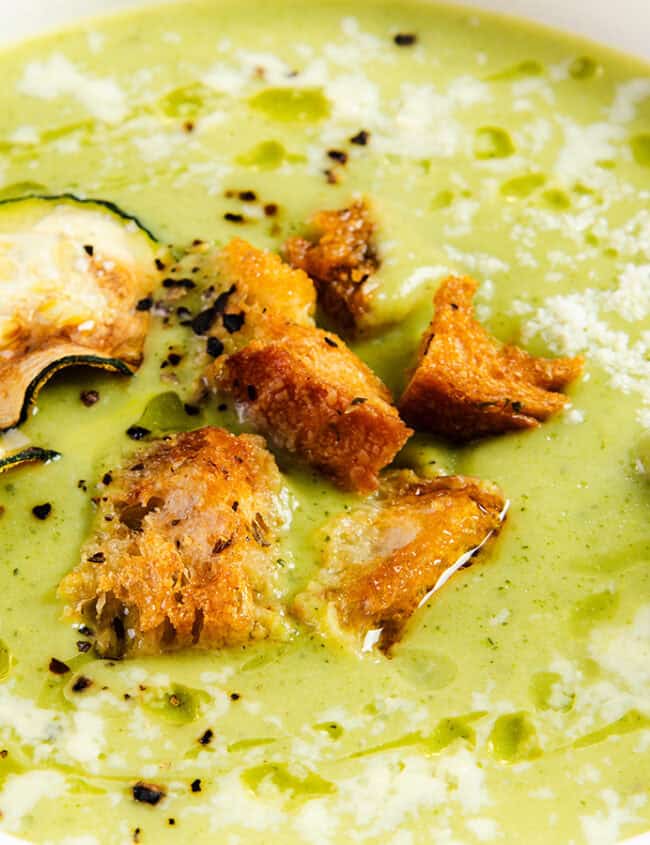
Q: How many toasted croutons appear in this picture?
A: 6